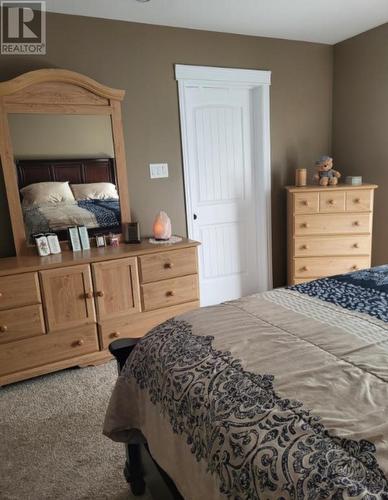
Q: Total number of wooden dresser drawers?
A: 12